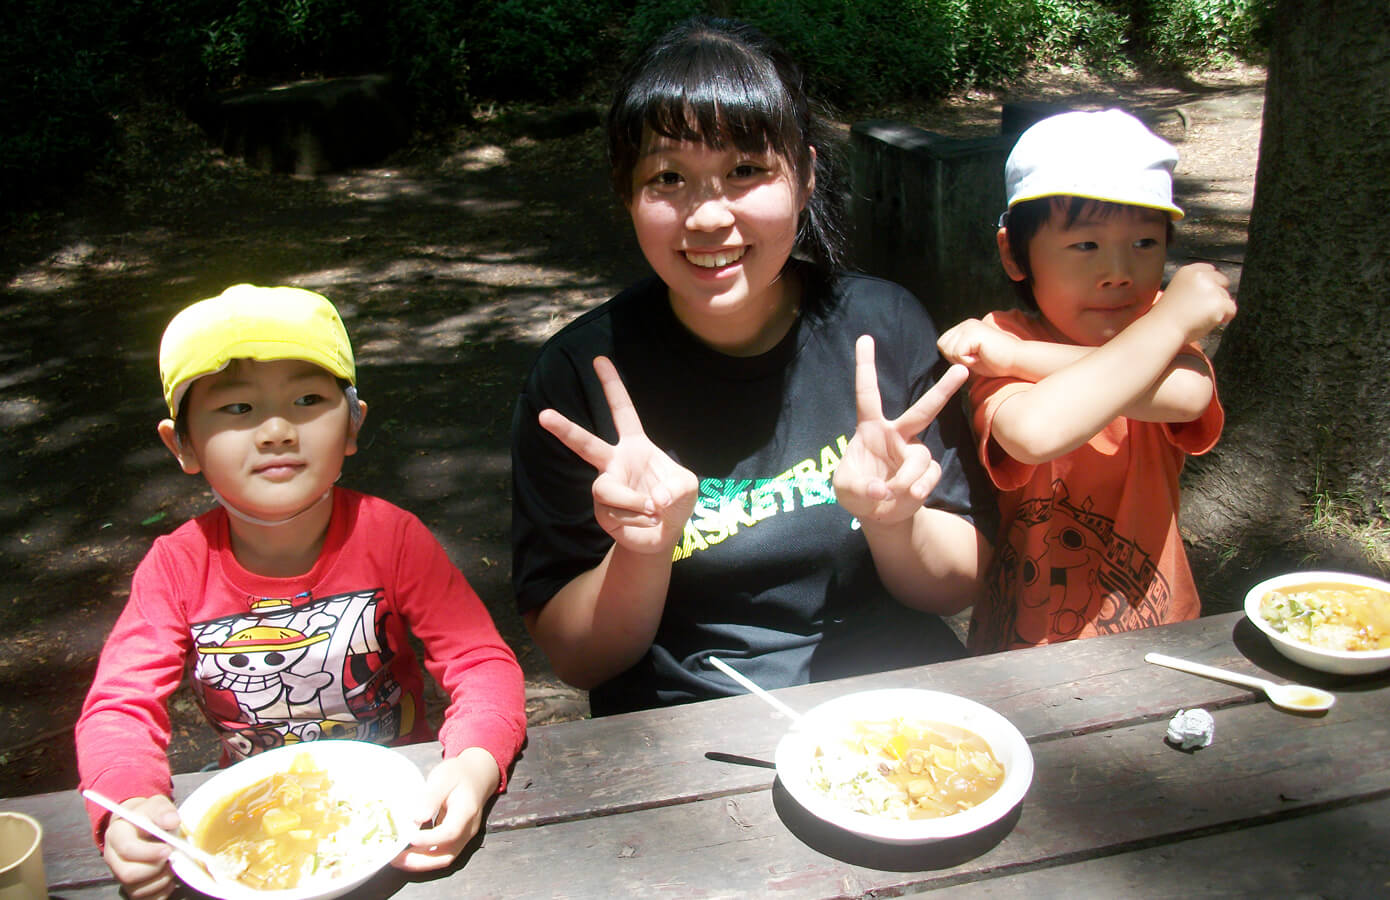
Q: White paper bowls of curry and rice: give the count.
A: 3